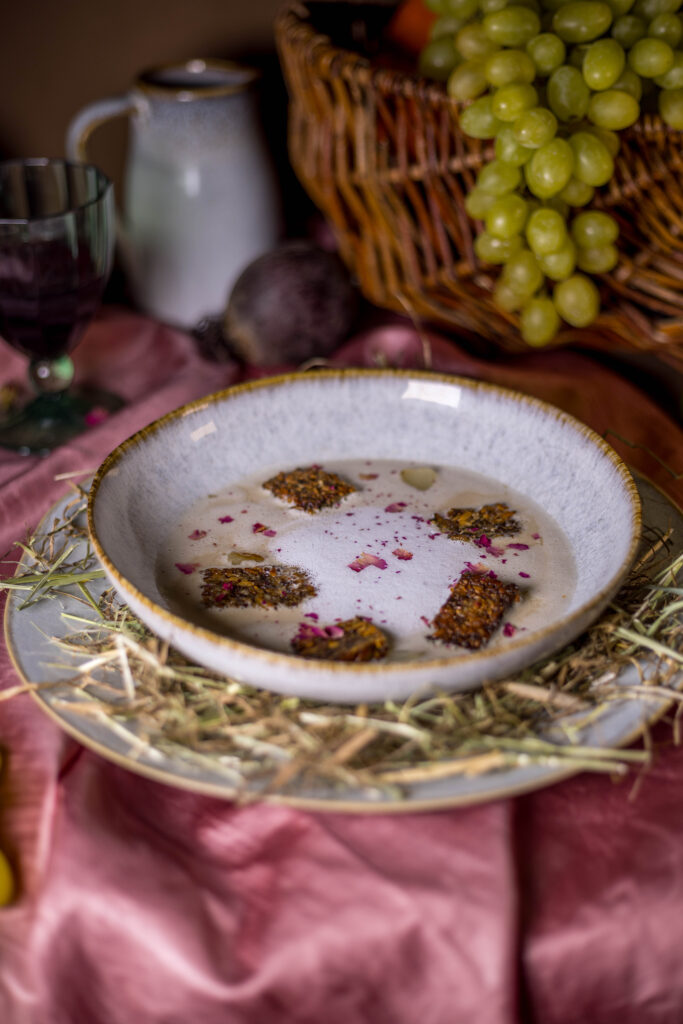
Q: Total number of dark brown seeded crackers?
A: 5